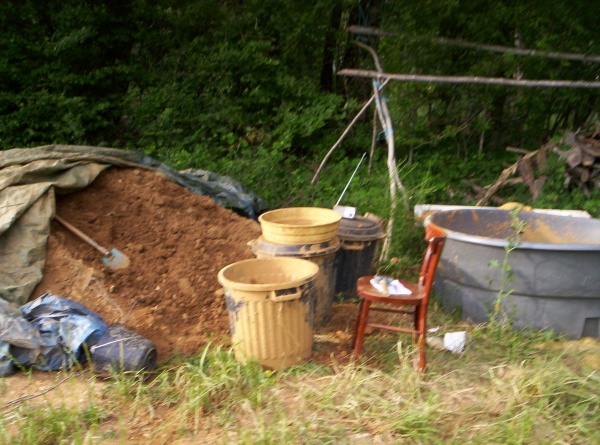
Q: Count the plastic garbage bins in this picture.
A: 3